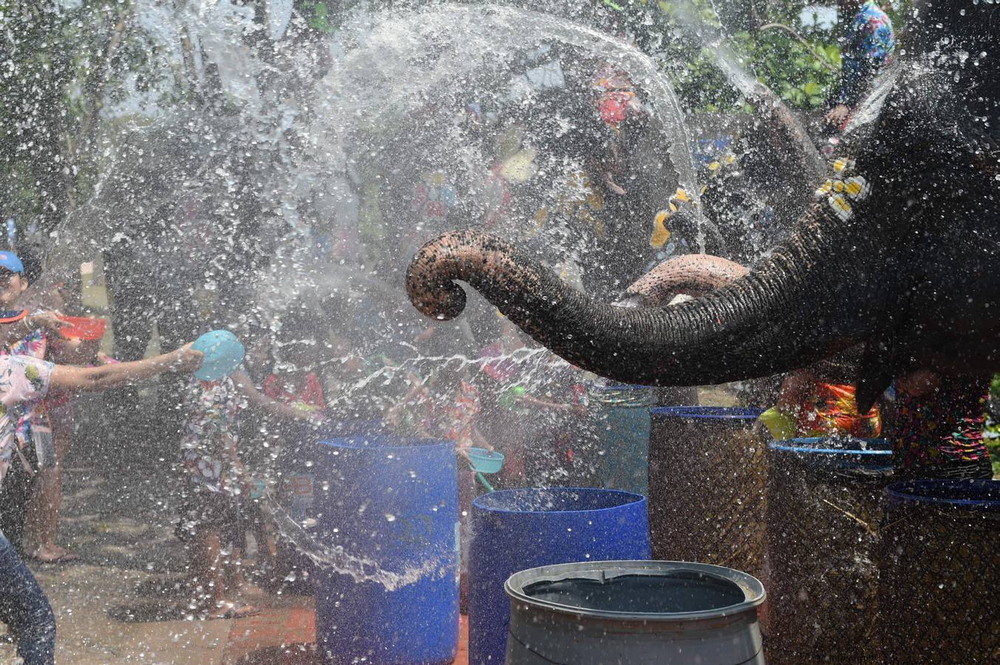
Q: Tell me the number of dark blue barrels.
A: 2